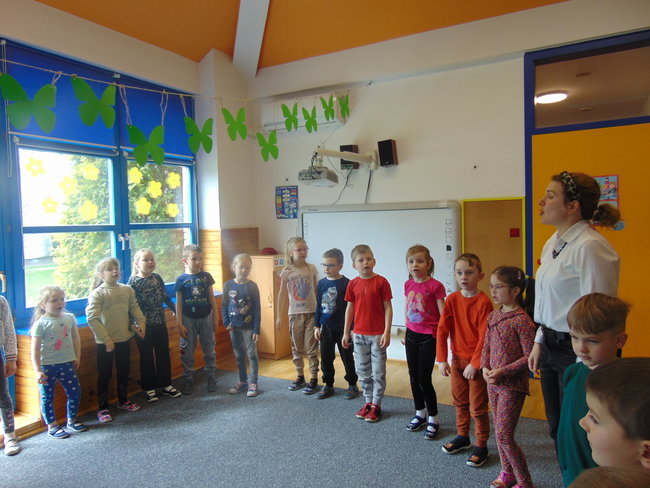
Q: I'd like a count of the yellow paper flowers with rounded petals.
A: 10